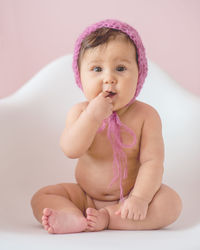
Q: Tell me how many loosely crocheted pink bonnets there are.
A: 1